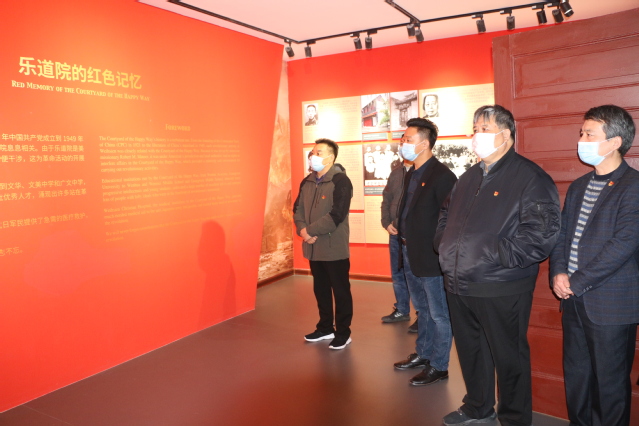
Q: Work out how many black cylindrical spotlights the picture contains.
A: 11